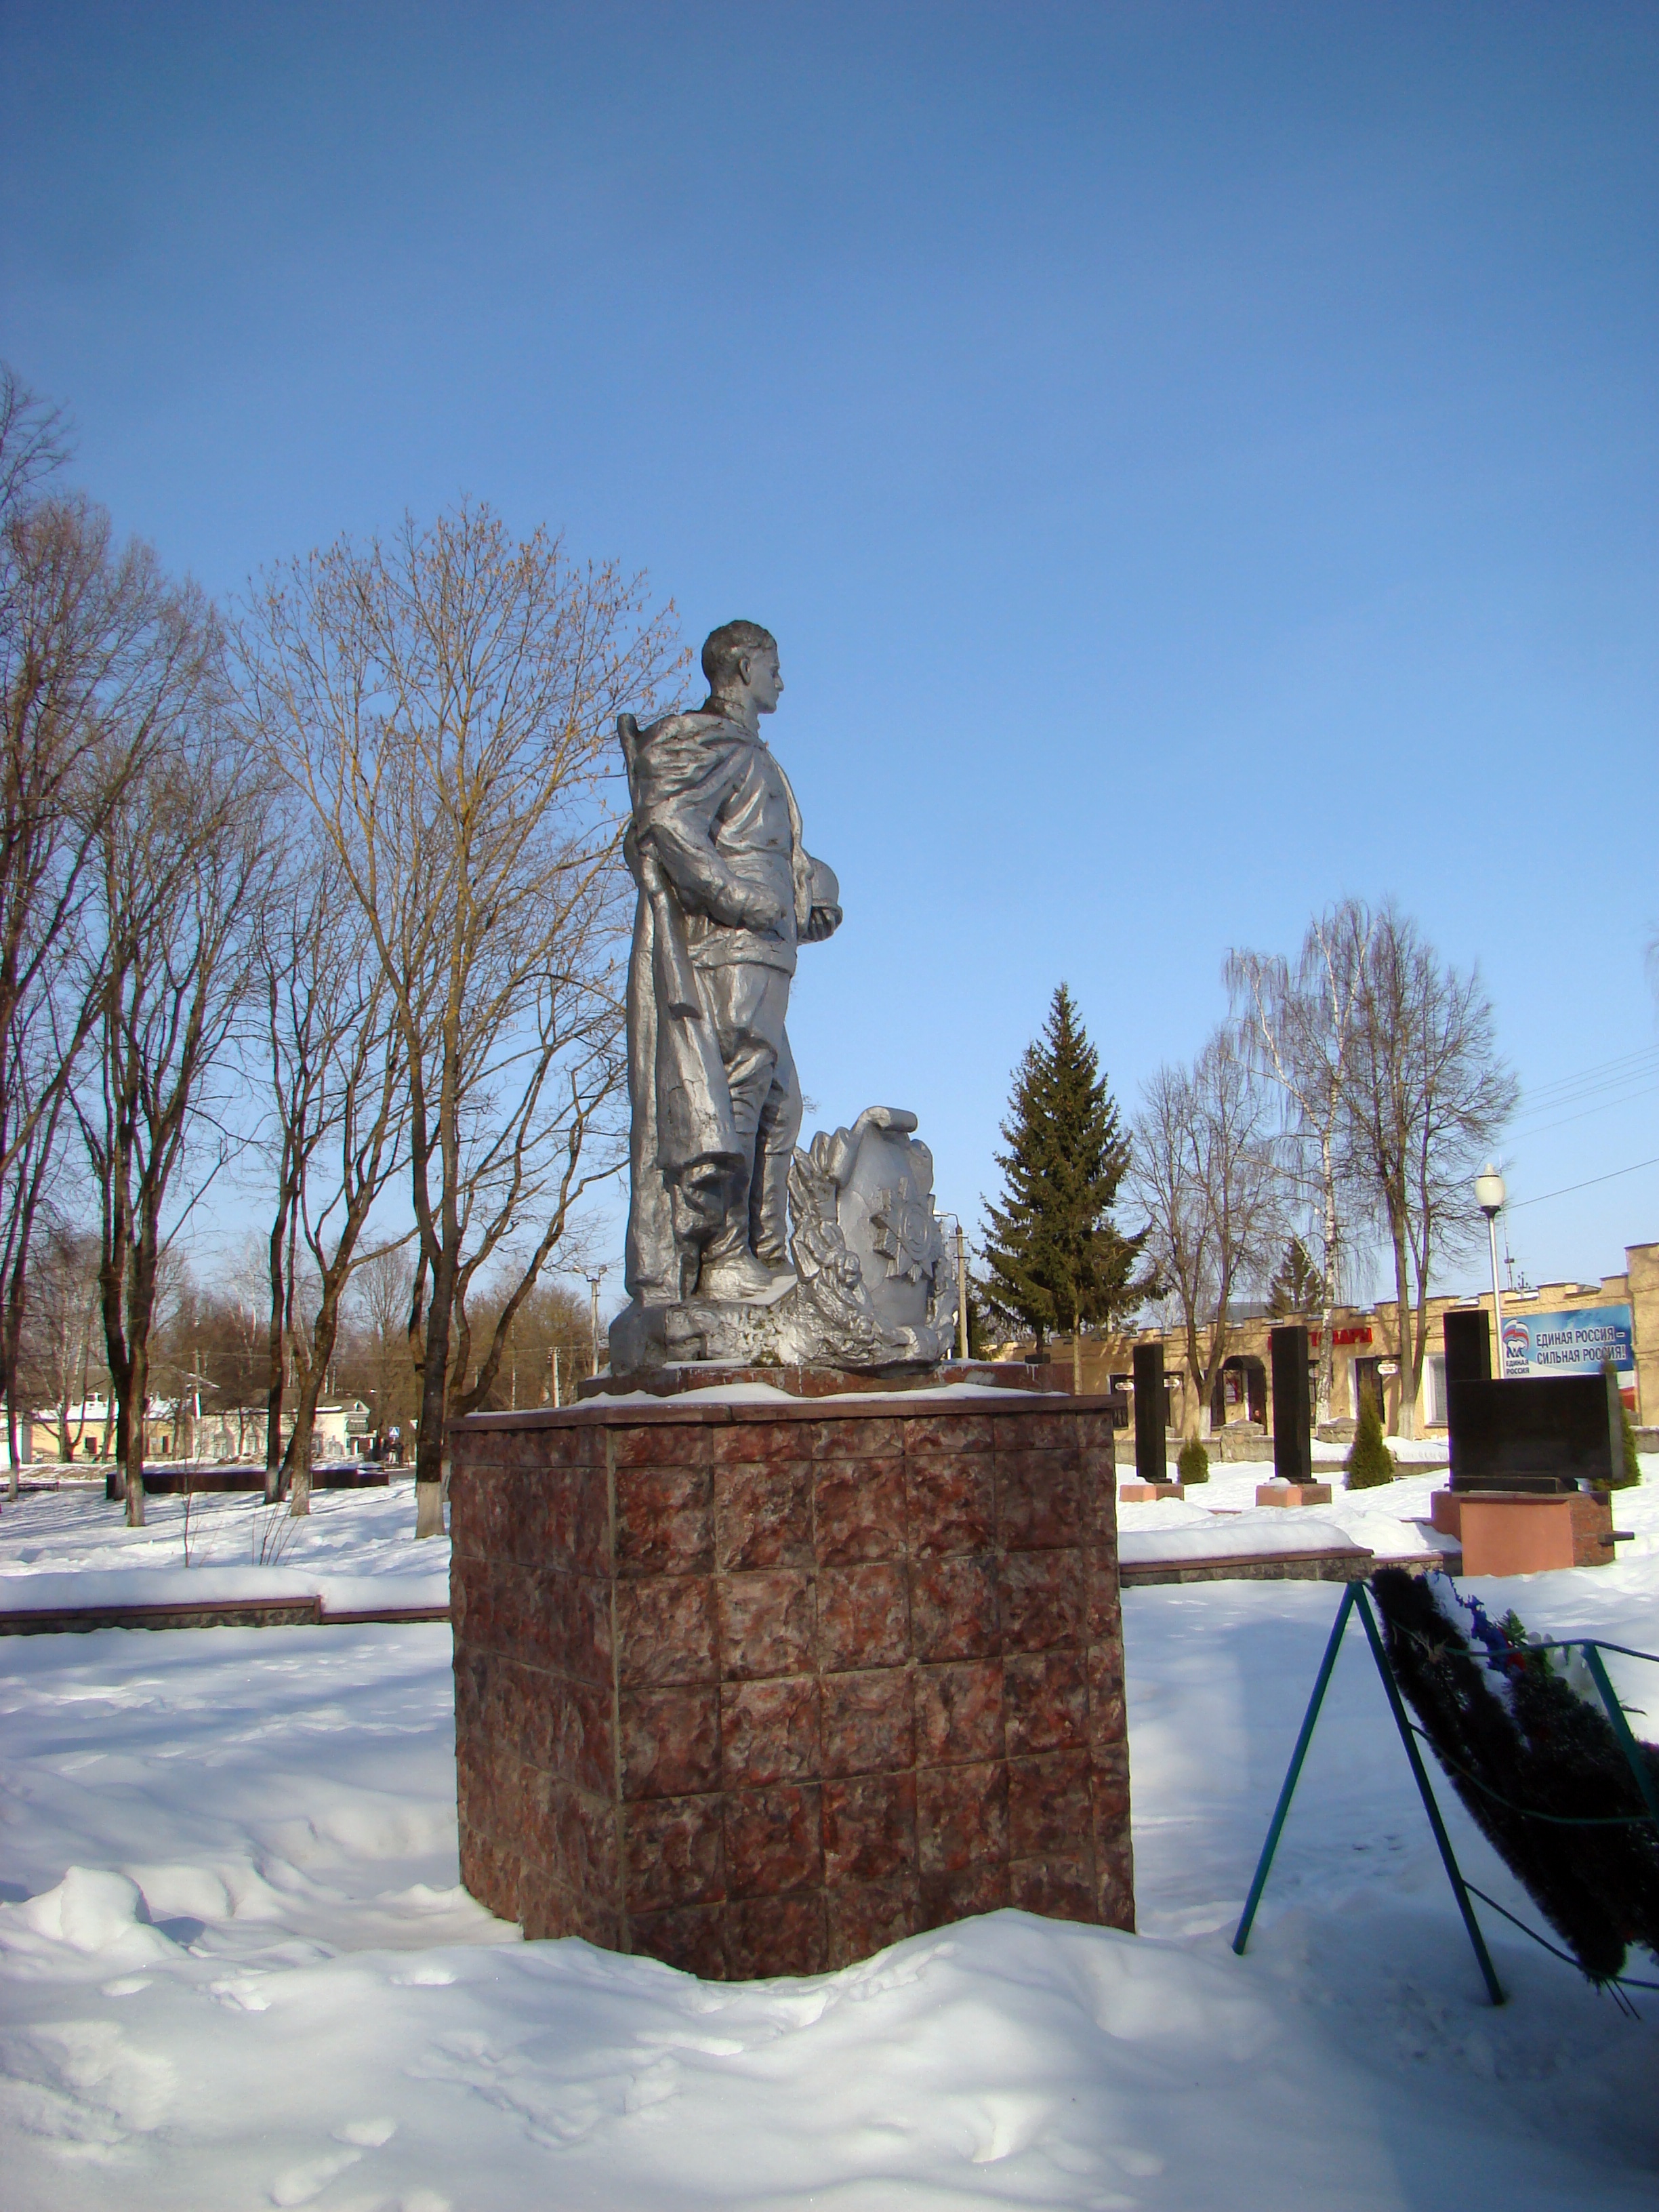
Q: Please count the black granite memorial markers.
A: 4